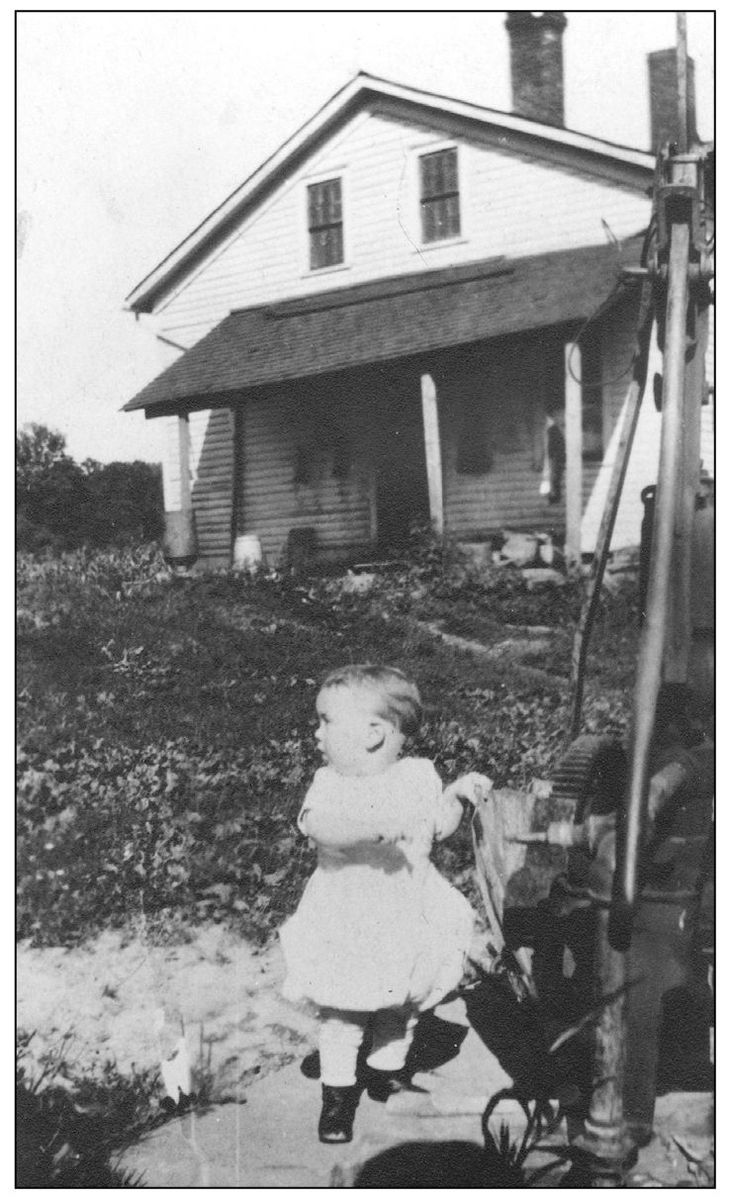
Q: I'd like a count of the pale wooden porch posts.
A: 3